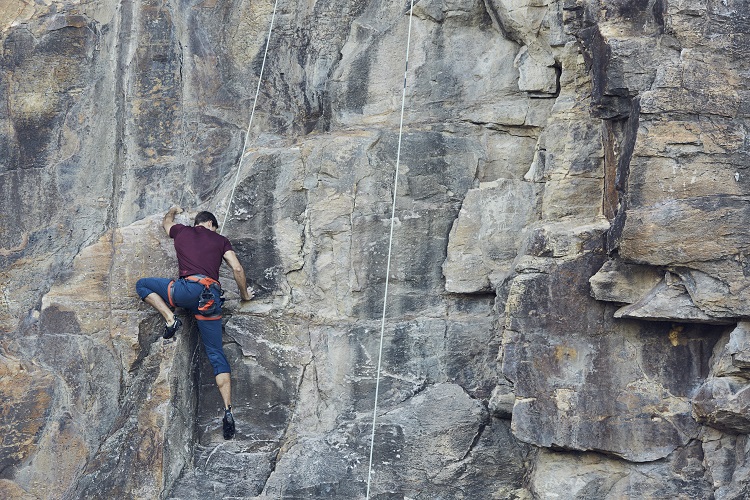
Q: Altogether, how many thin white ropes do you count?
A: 2